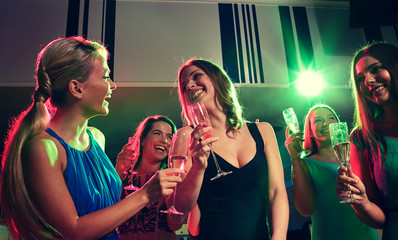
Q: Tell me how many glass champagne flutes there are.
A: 5